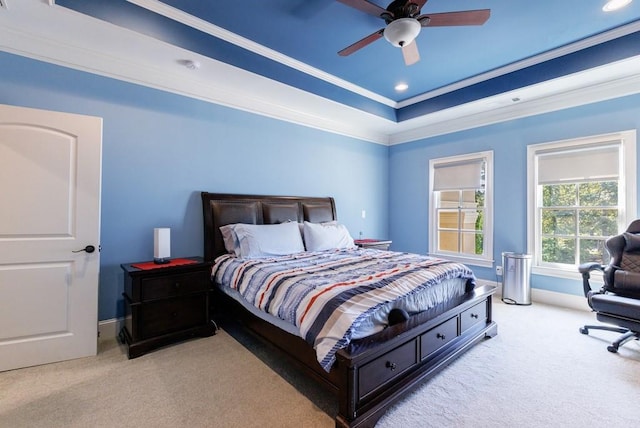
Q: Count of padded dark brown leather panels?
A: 3